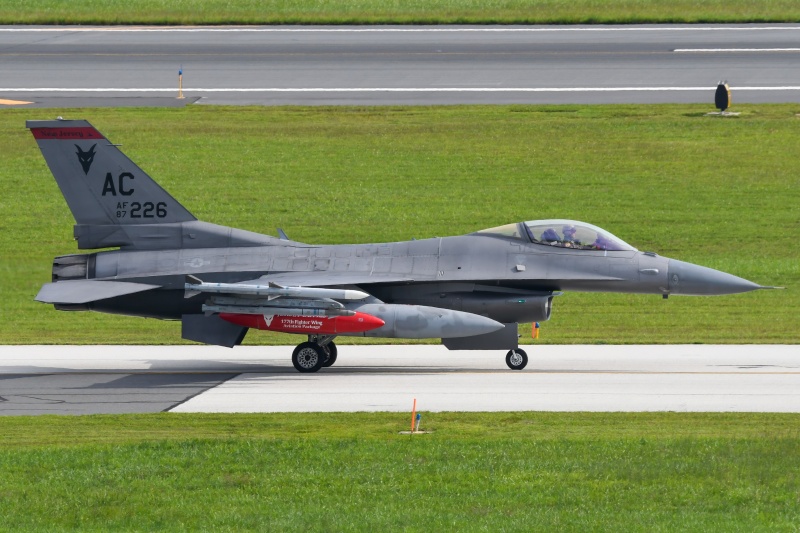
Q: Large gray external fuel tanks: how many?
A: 1